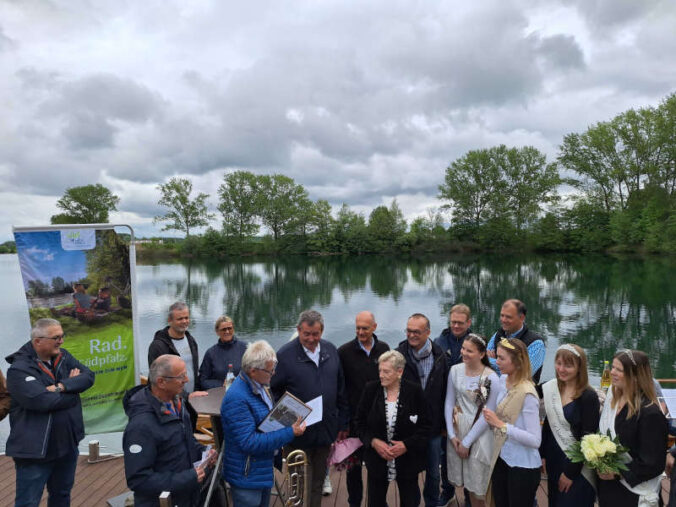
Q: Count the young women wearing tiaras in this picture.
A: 4